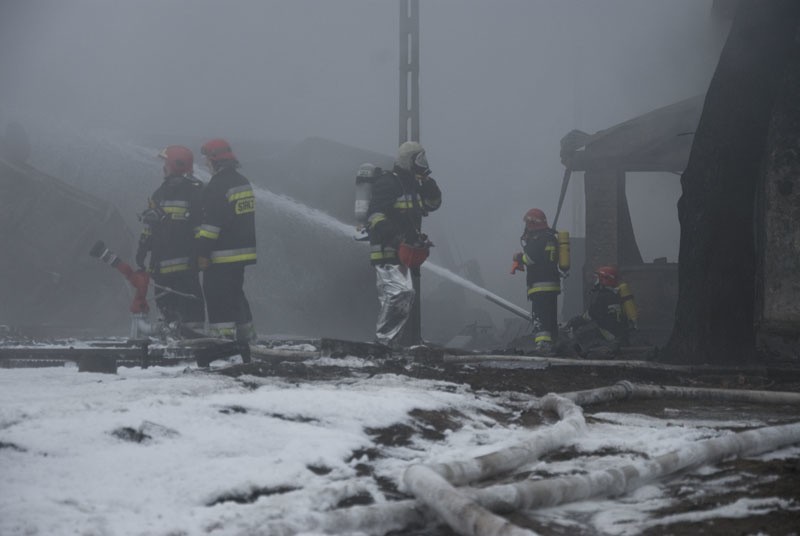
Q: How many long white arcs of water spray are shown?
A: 1